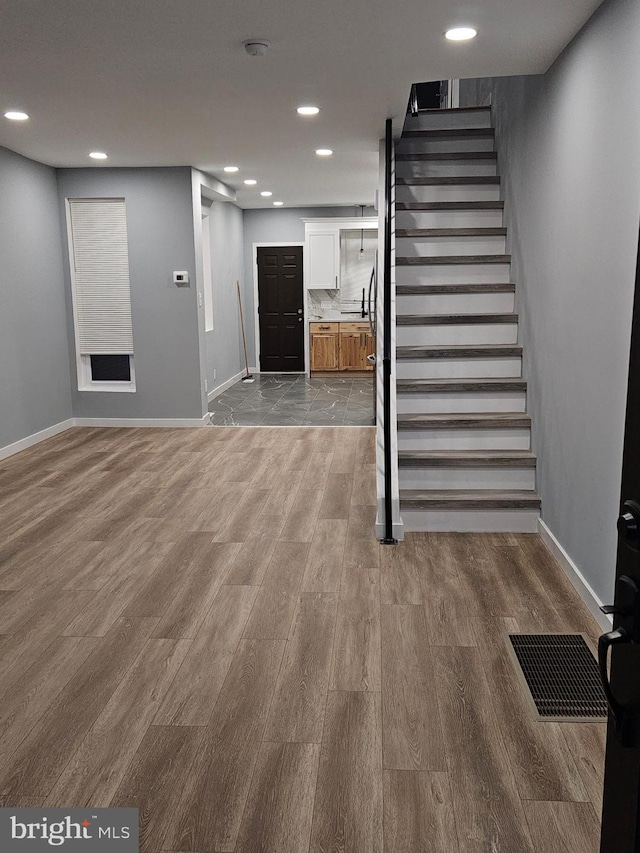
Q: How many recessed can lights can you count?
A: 9